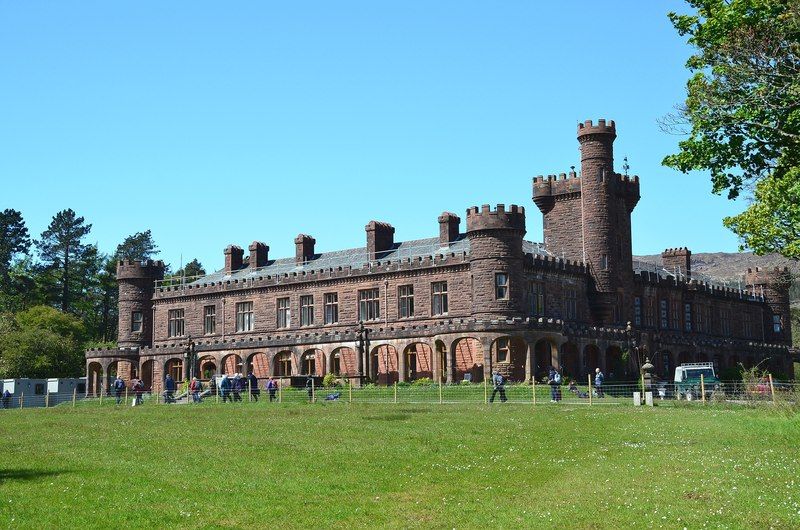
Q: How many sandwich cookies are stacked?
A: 0